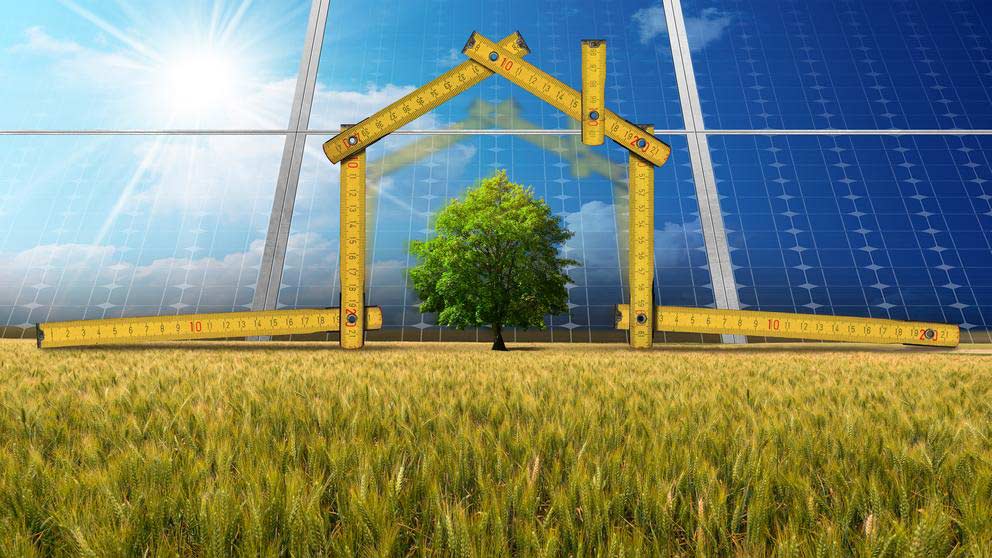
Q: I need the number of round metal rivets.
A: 7